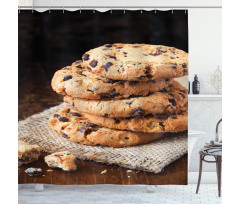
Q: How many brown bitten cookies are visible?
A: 2